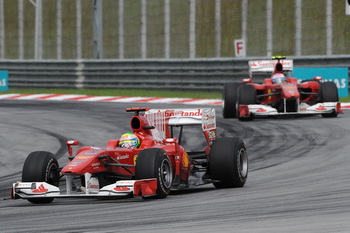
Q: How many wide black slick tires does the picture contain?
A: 6